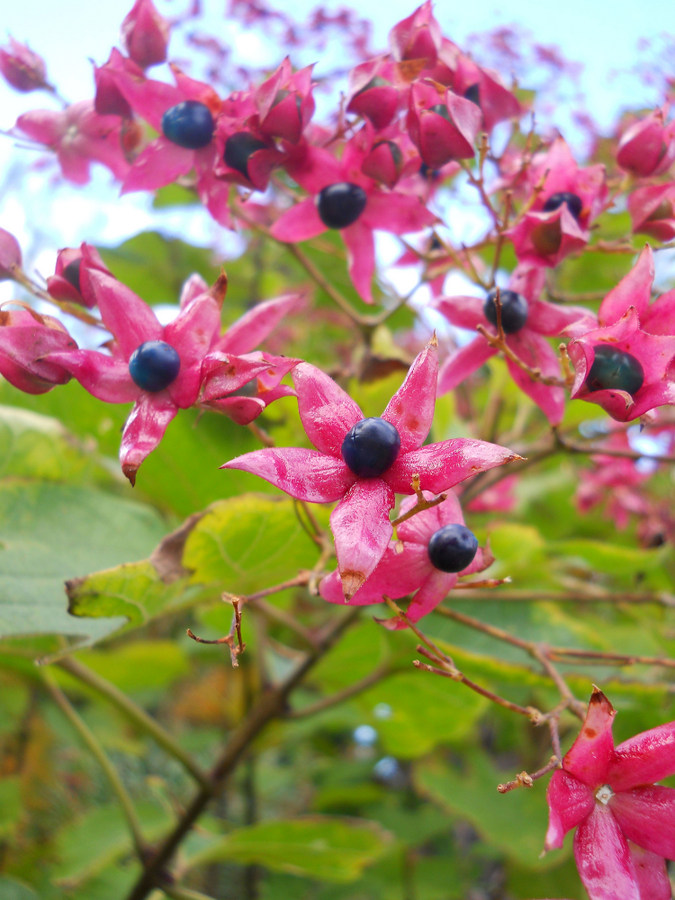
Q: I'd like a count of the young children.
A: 0